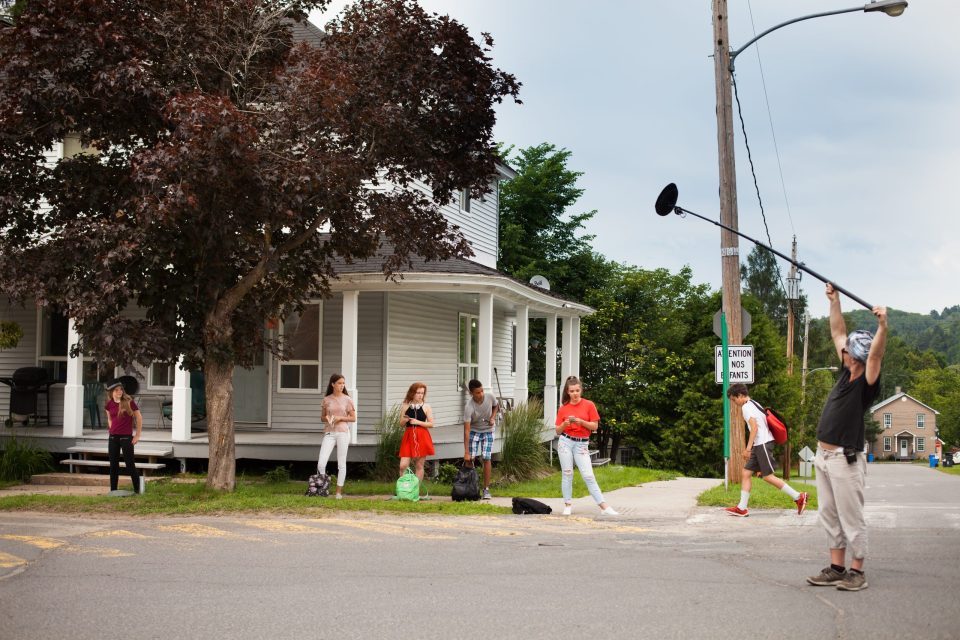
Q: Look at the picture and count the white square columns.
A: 8